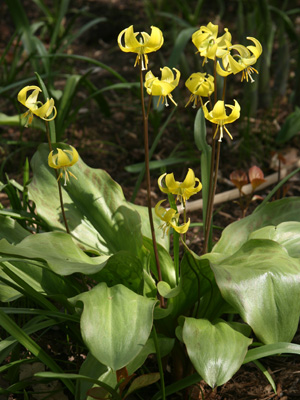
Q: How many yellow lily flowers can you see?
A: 10